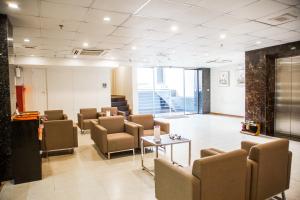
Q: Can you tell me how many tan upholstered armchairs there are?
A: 8